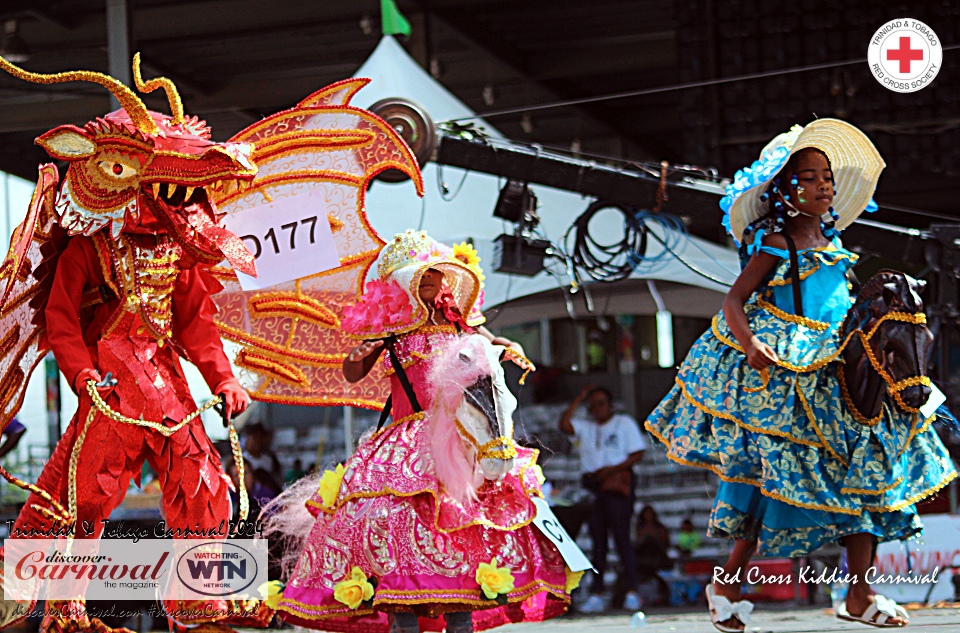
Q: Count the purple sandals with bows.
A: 0